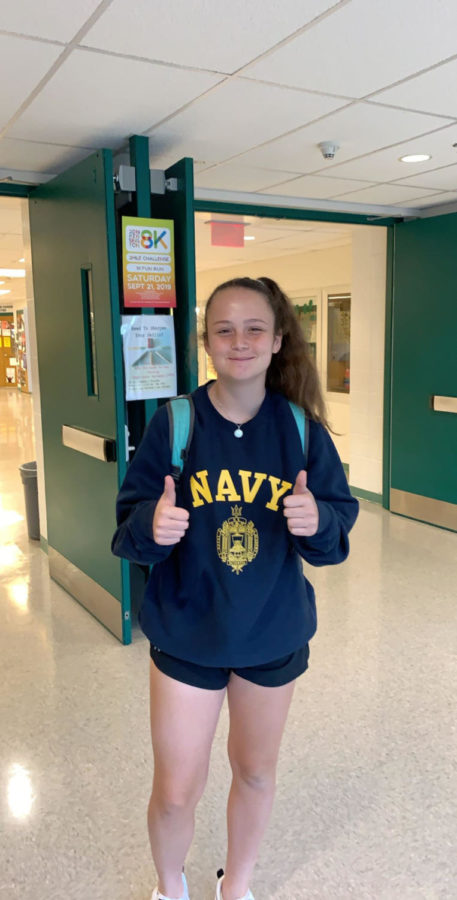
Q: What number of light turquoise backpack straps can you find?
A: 2